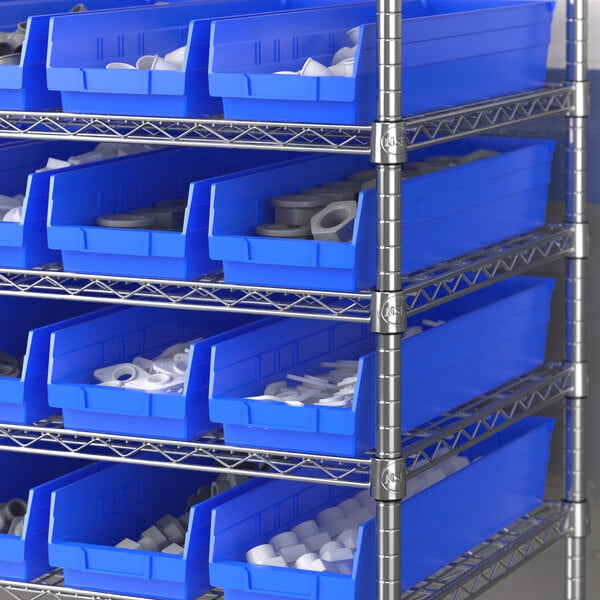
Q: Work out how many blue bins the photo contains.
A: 12